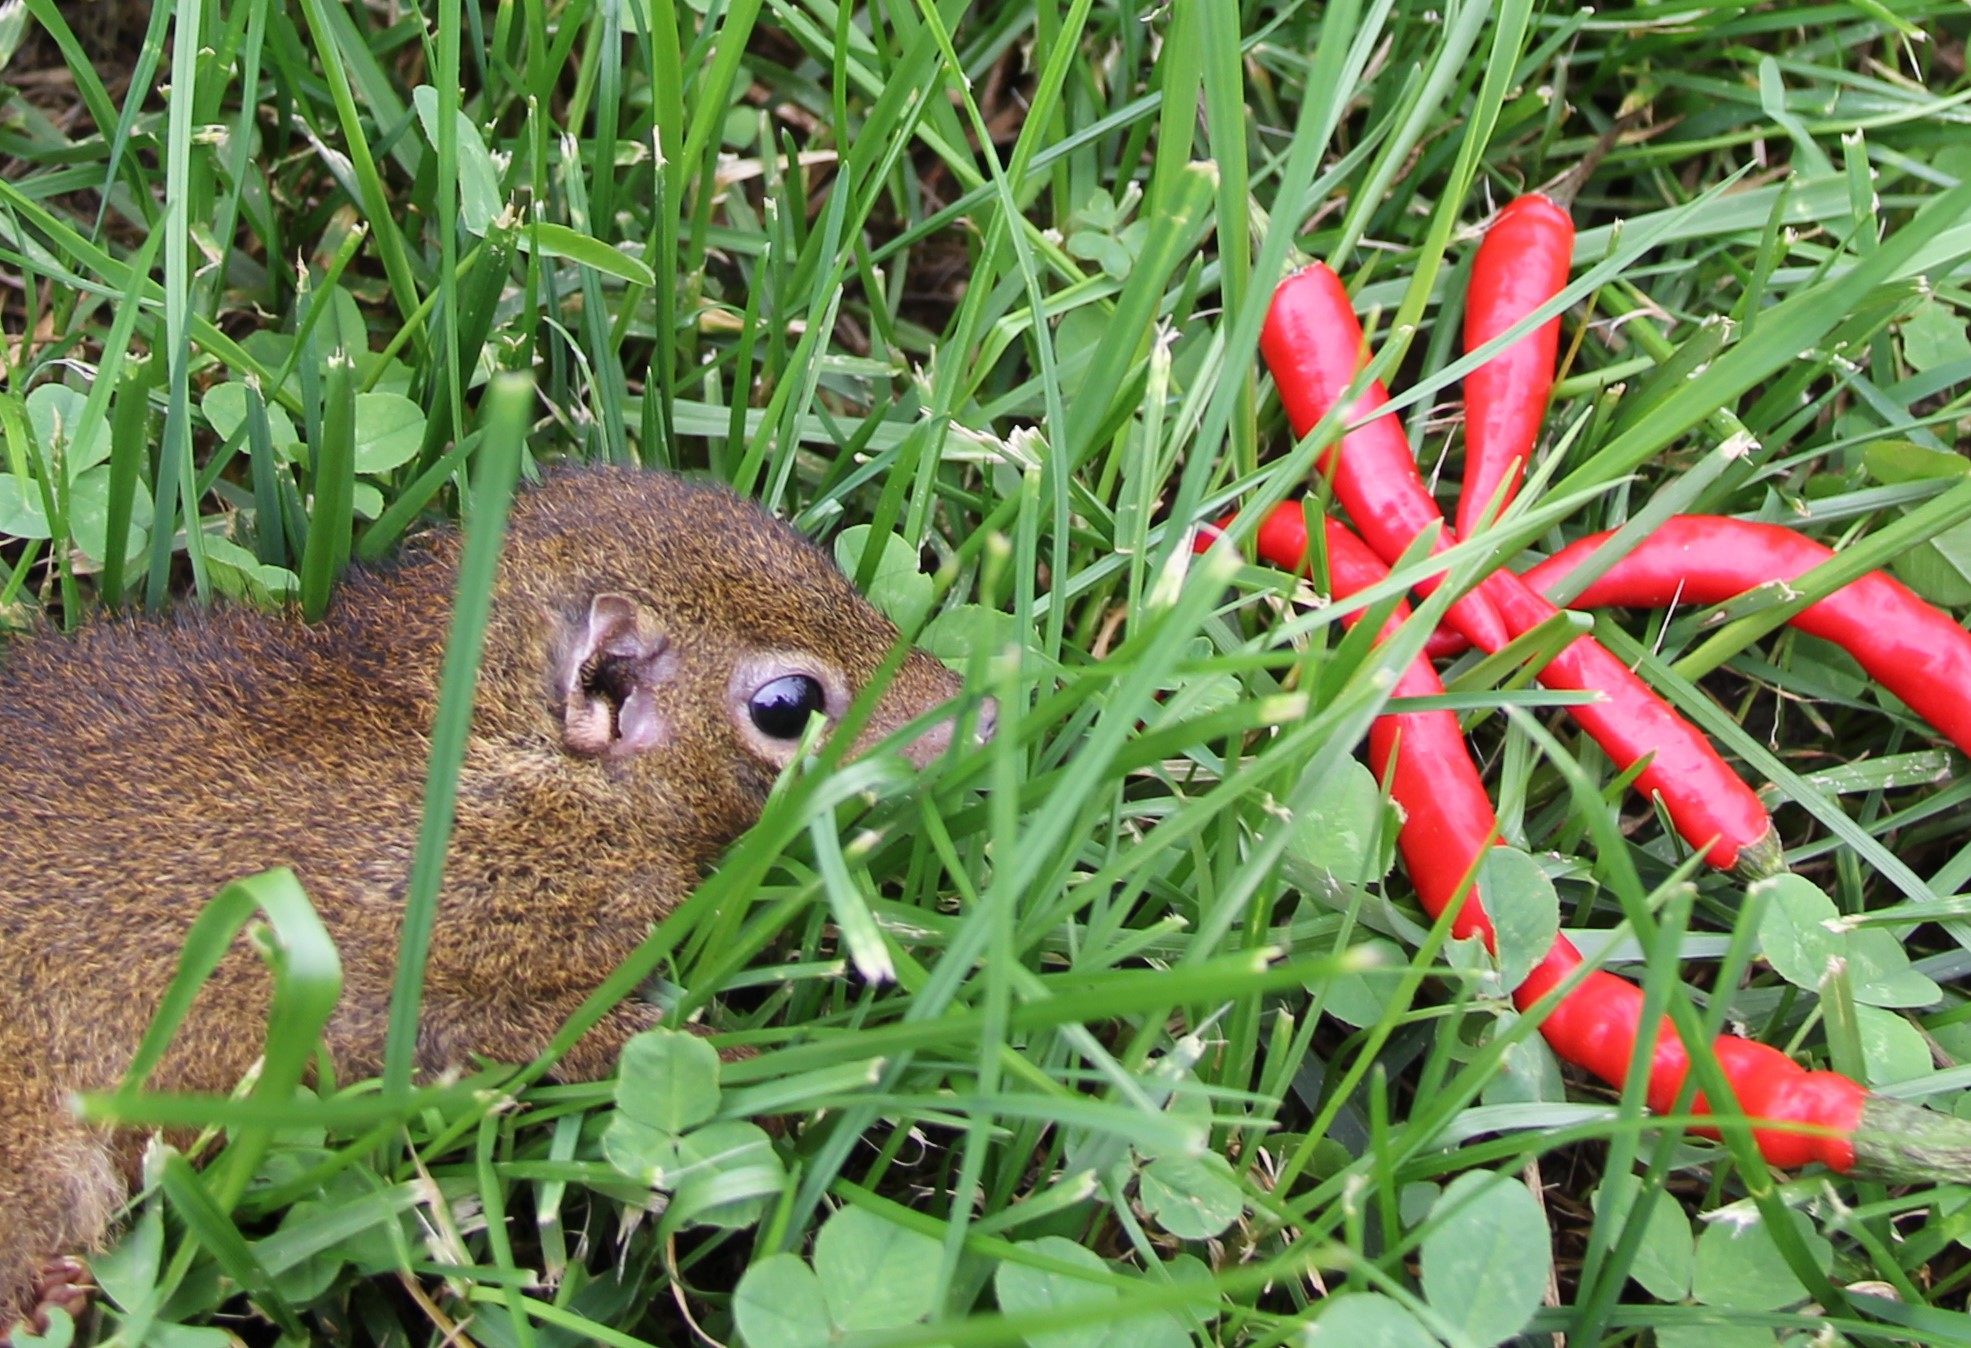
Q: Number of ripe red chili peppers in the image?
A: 5